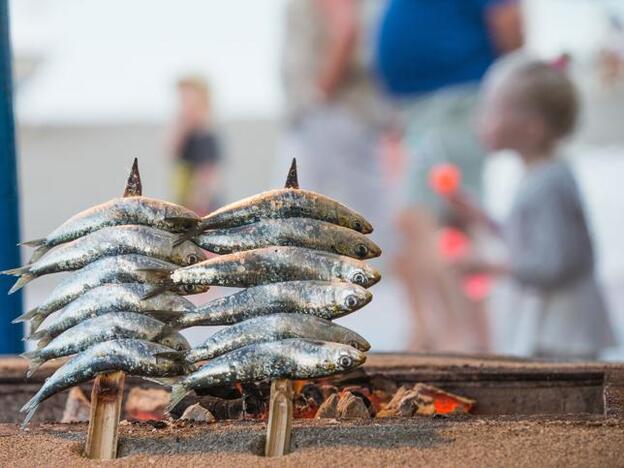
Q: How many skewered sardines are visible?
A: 12